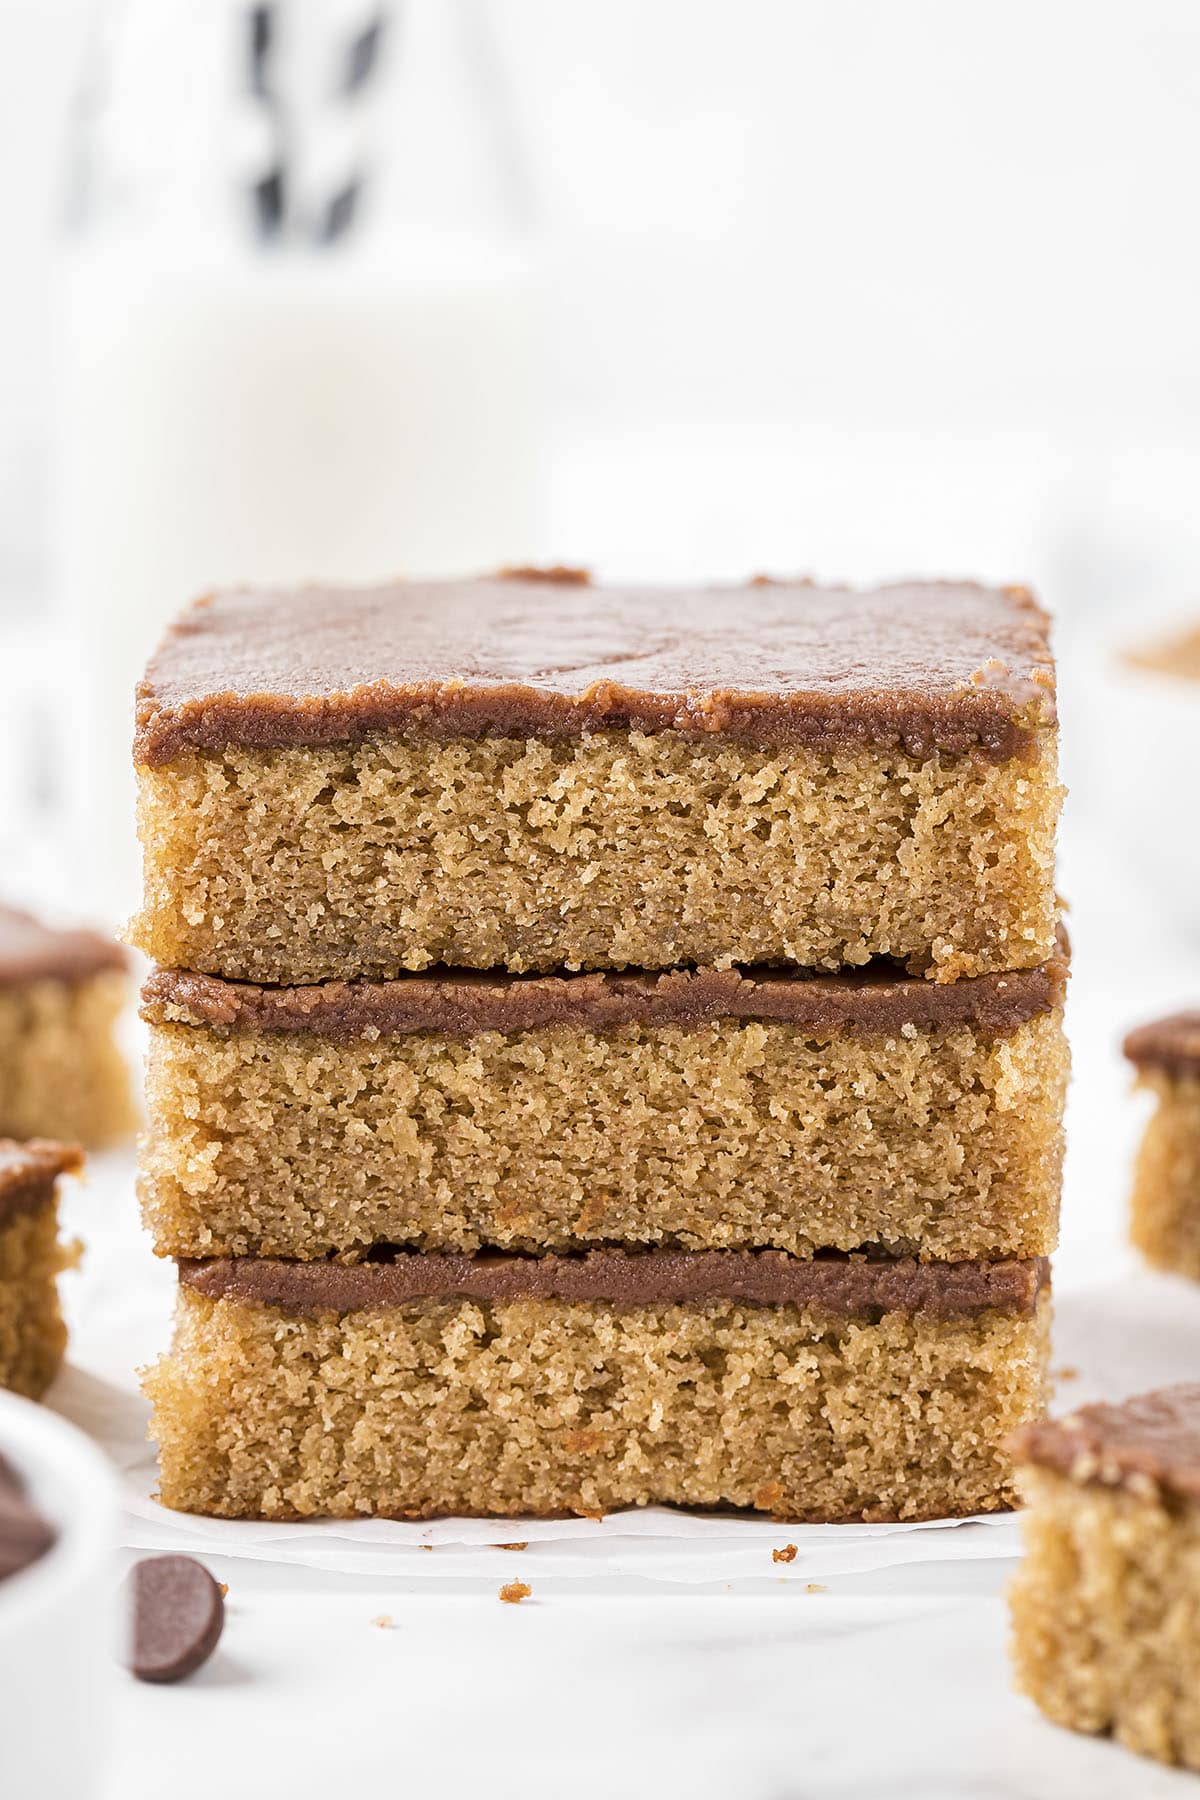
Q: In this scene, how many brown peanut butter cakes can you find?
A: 7